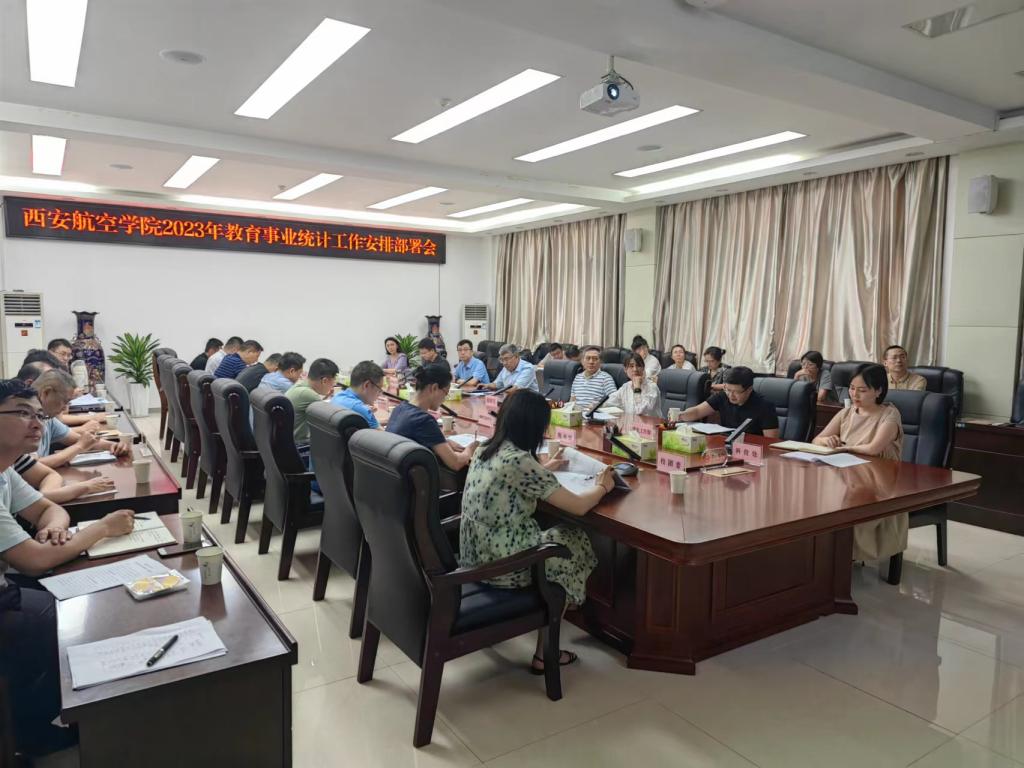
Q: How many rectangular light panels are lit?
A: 10